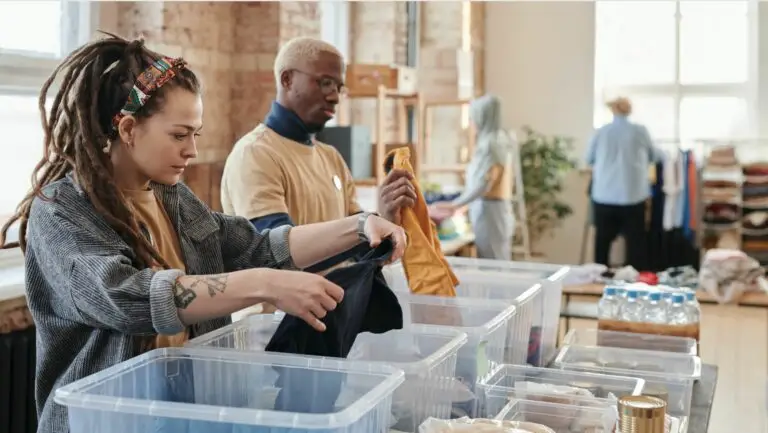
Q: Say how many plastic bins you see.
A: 9